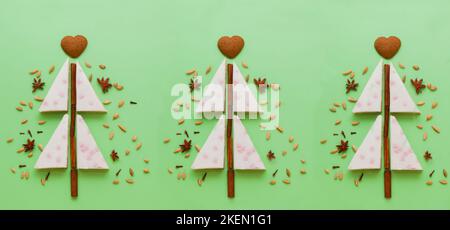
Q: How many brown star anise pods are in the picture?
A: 12